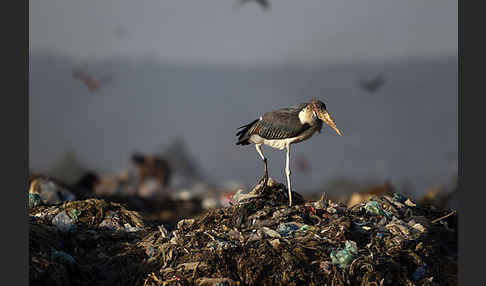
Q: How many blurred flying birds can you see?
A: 3